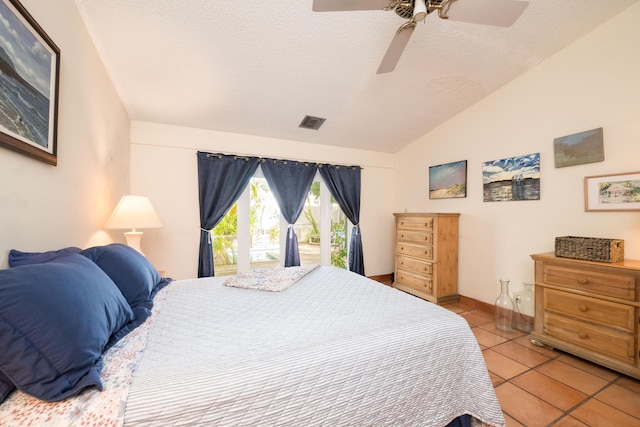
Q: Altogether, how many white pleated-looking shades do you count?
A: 1